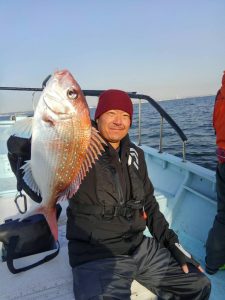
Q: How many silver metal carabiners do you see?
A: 1